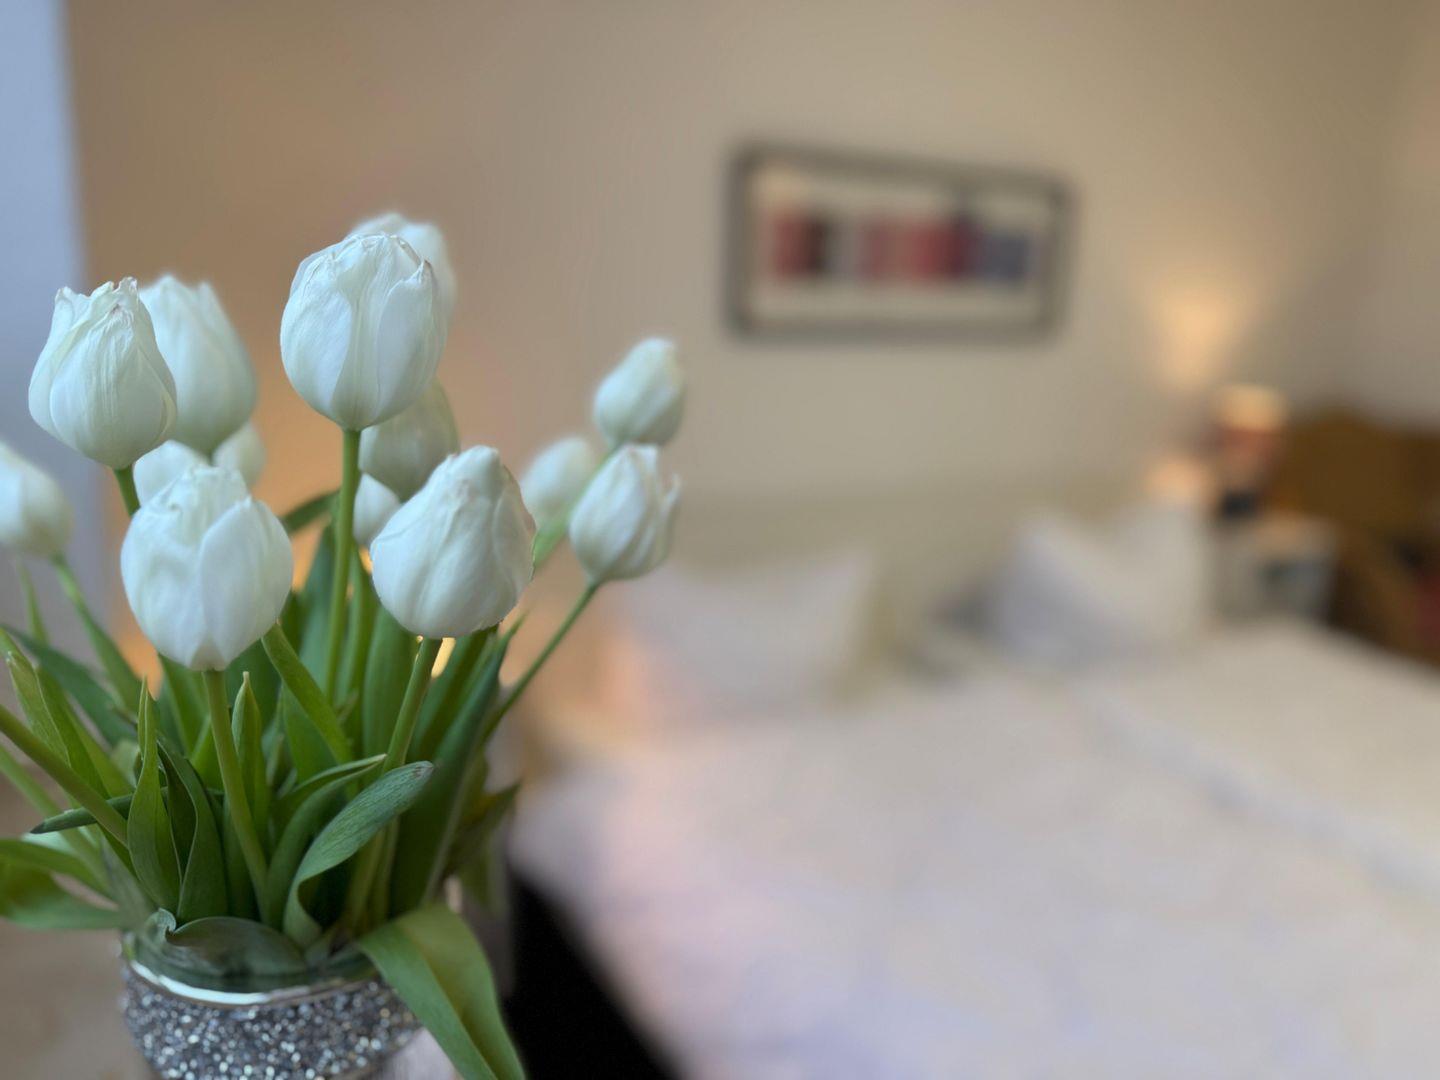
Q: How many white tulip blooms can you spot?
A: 14